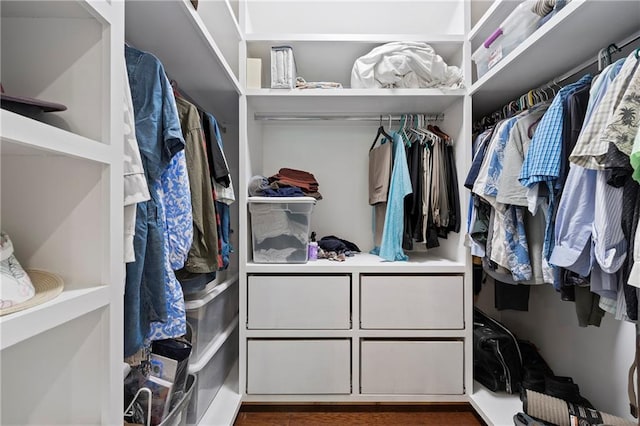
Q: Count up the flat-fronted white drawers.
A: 4